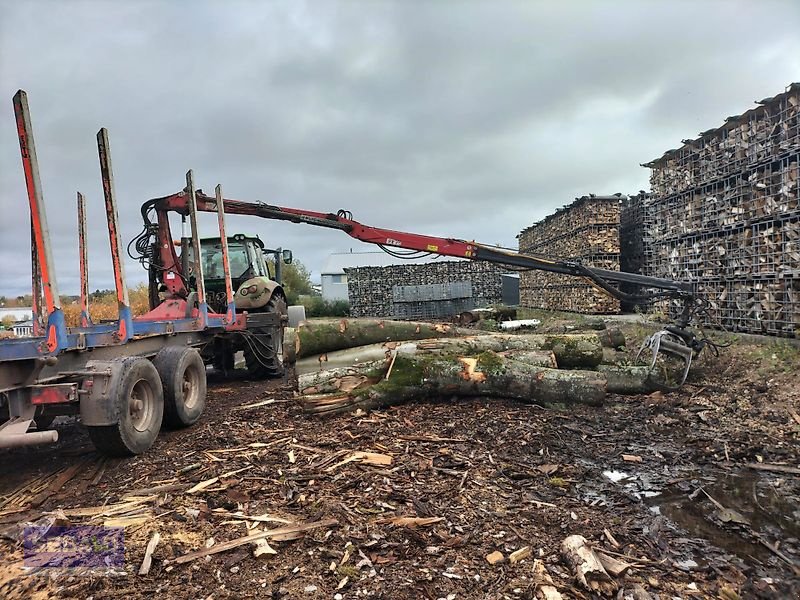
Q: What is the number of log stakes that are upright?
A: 6